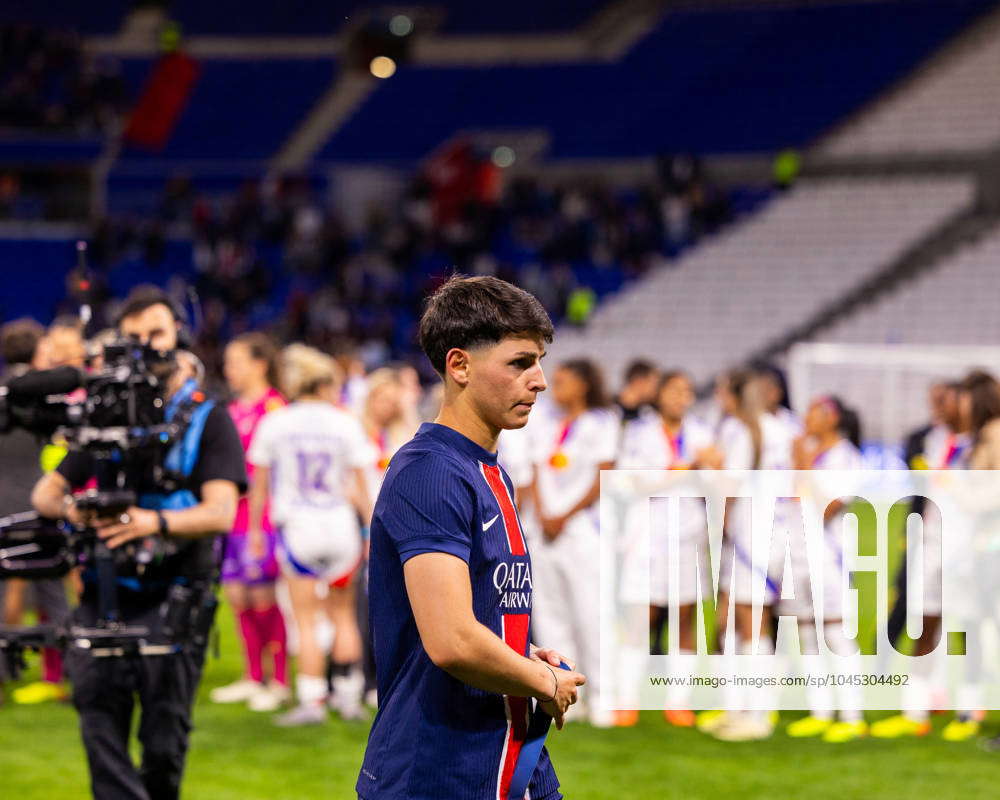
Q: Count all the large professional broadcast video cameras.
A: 1